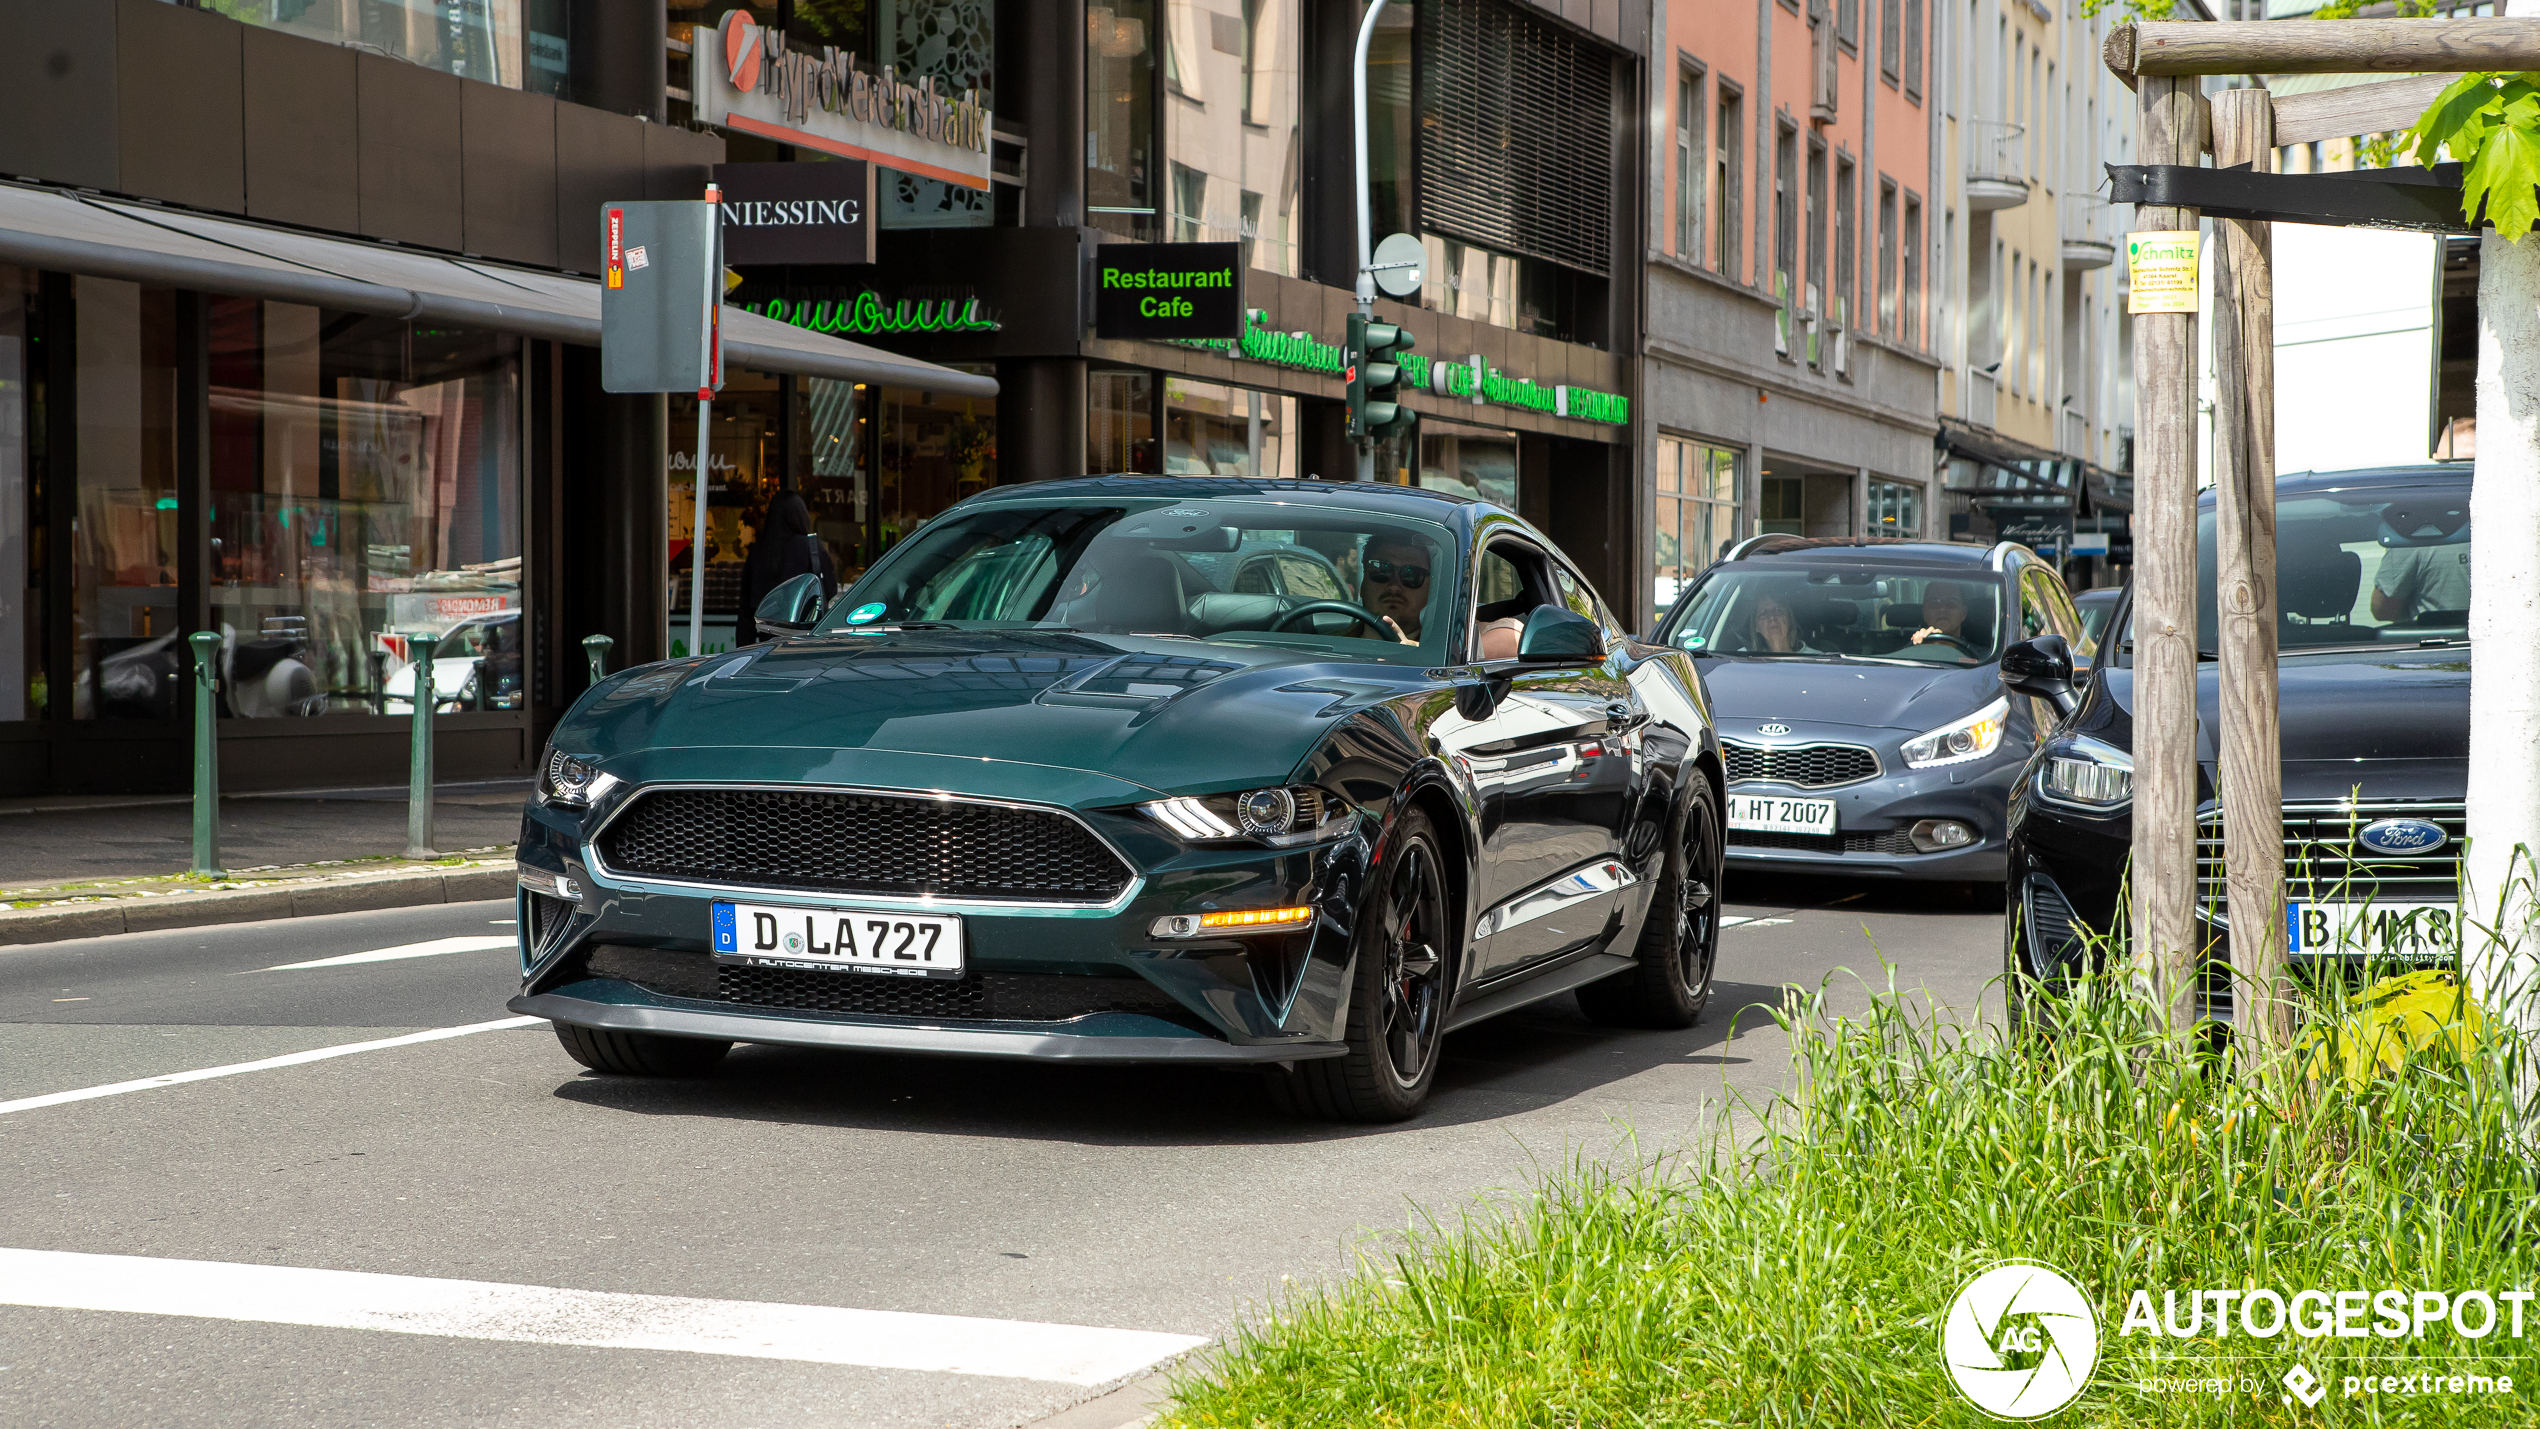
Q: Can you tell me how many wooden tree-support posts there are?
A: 2